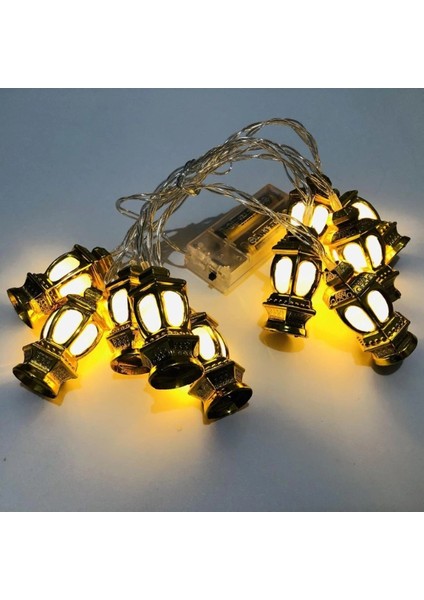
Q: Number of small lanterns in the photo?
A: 10